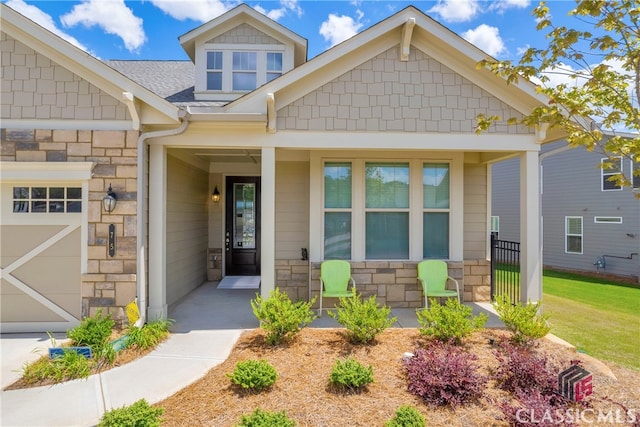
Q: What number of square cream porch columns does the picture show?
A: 3